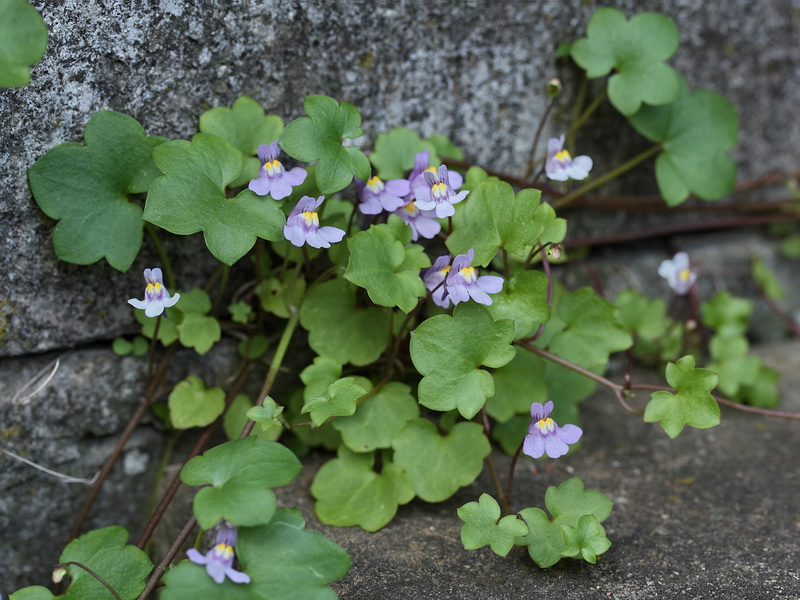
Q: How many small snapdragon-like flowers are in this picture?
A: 13